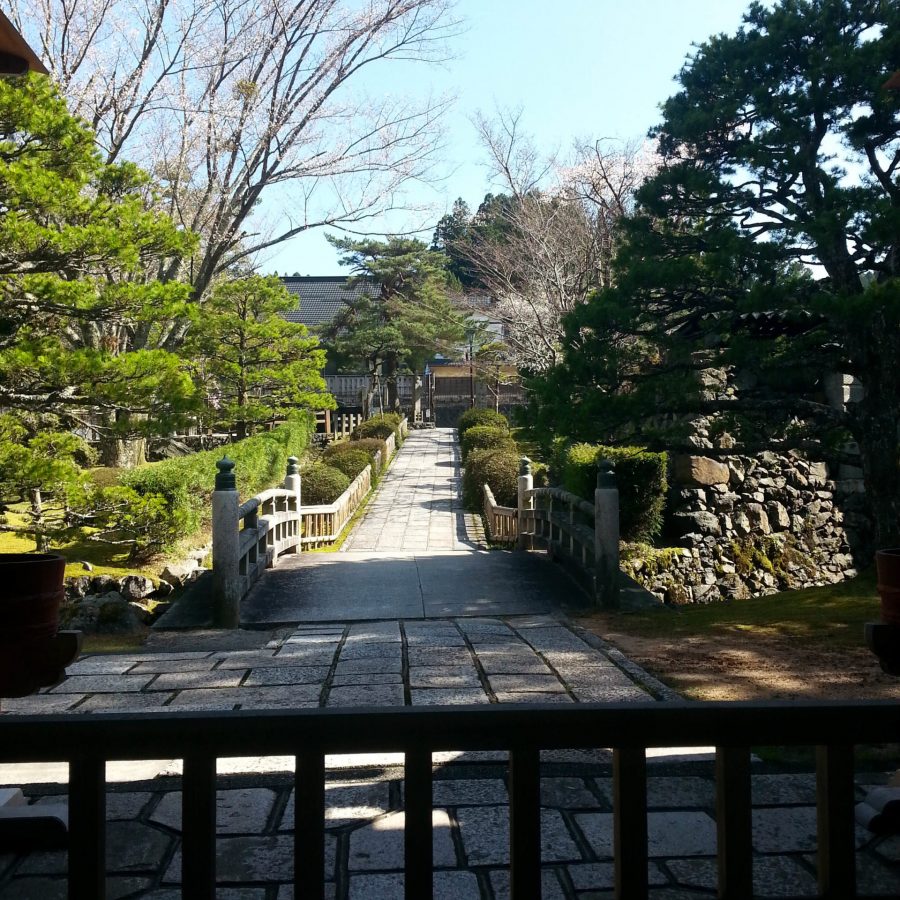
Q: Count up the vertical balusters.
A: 8